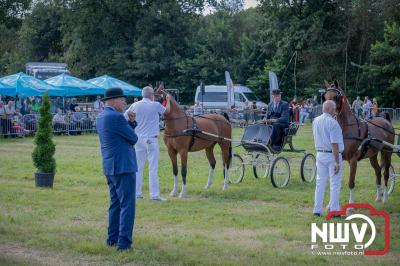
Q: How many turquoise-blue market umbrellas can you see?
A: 3